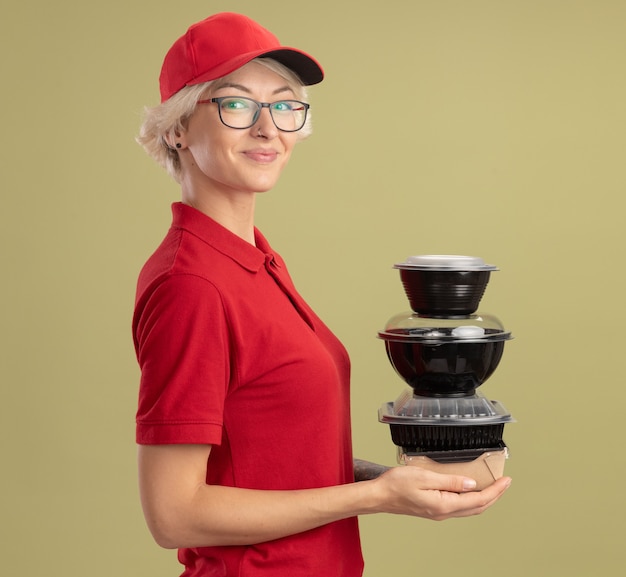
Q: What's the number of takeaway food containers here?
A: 4